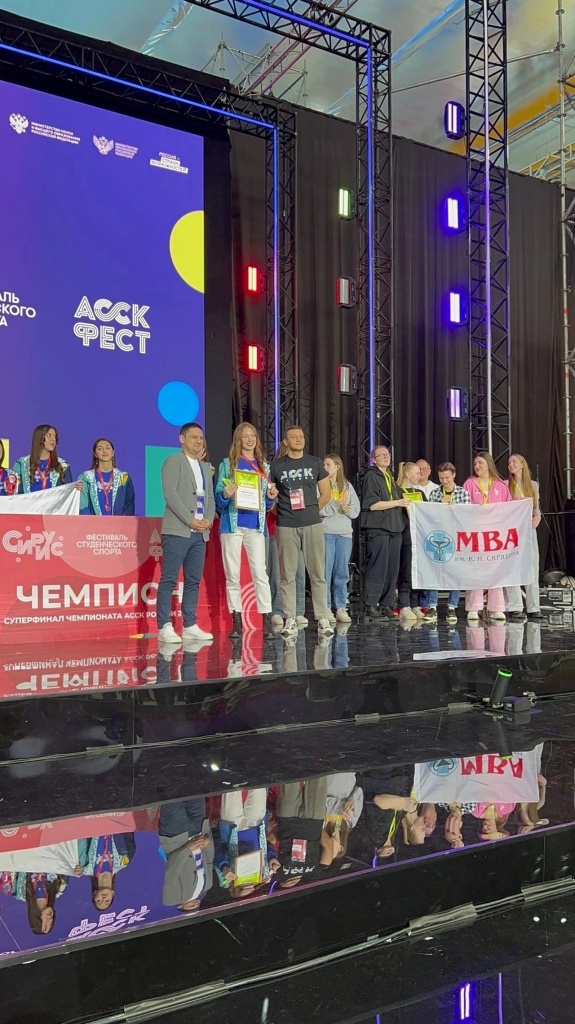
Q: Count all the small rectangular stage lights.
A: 9